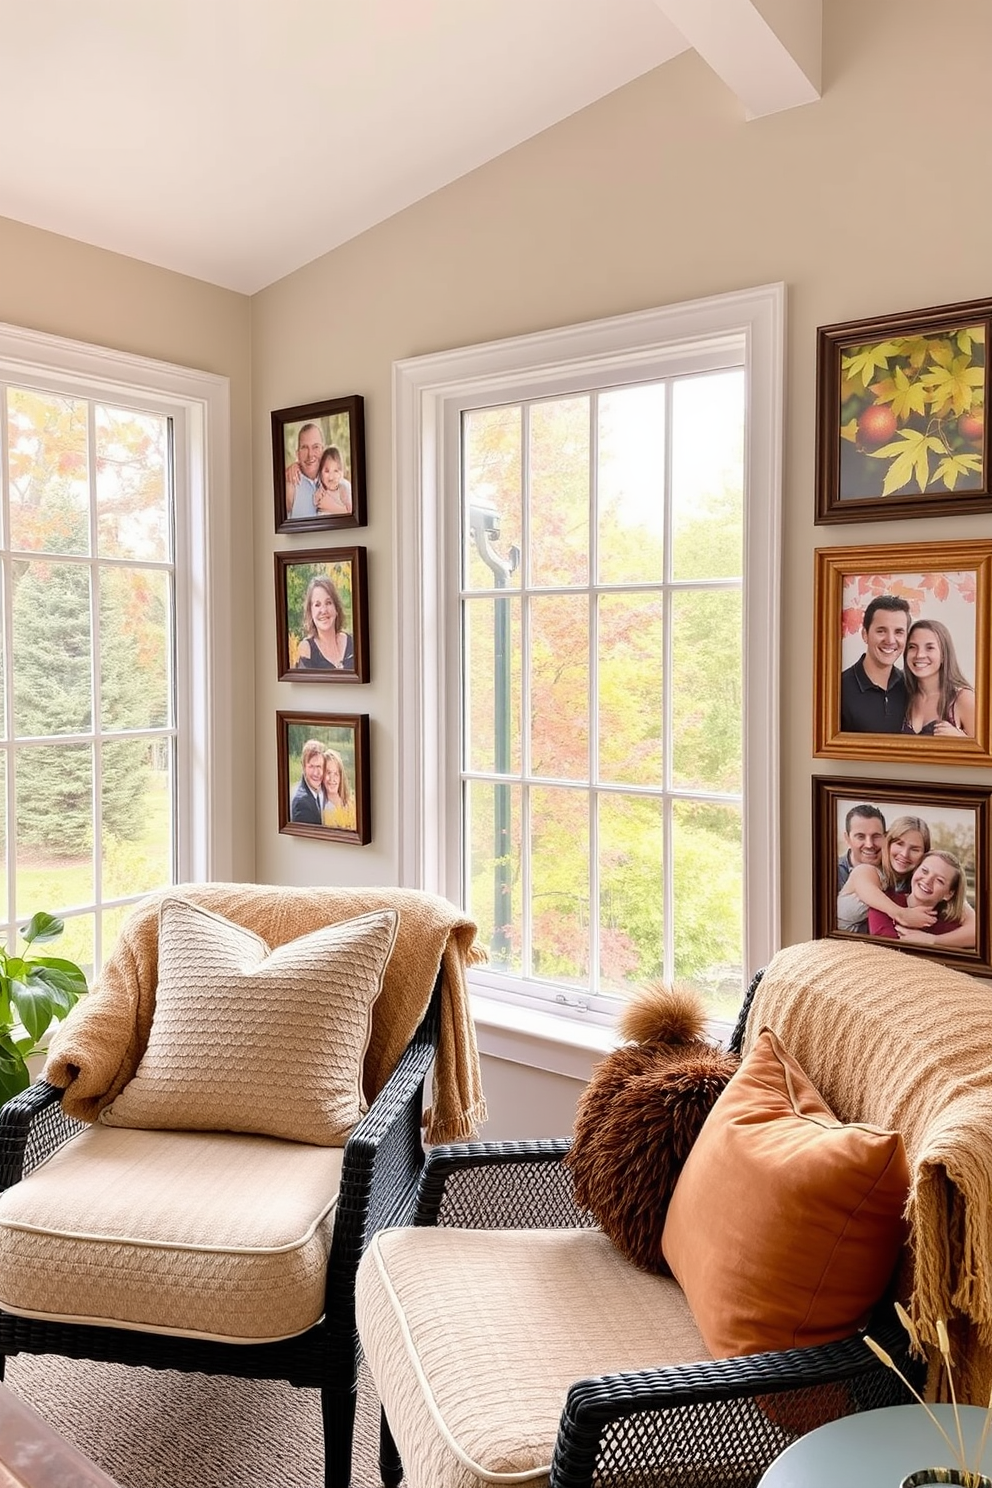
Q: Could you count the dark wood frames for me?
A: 5